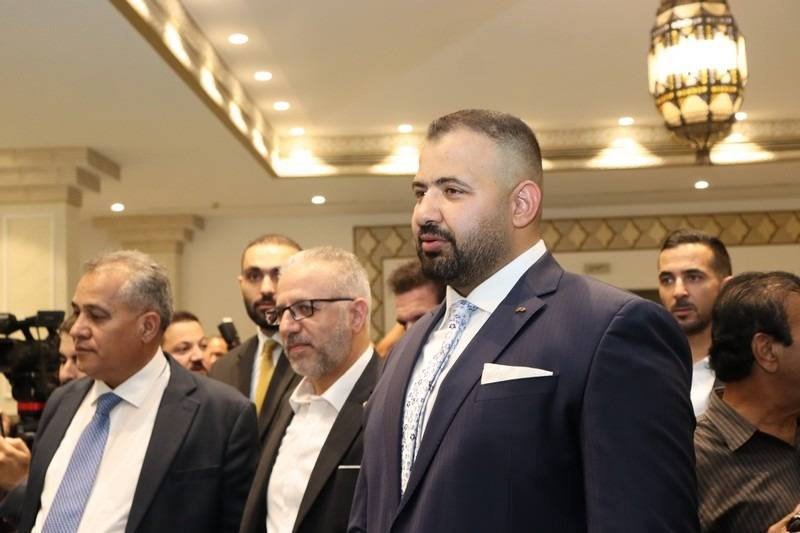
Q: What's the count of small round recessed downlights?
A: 10